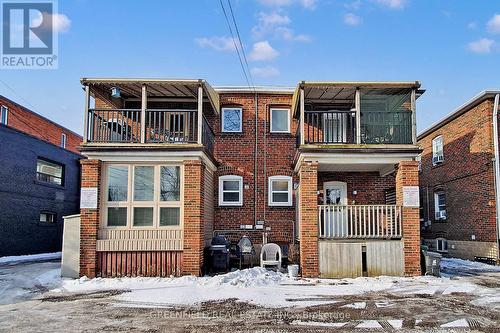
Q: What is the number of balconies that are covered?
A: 2